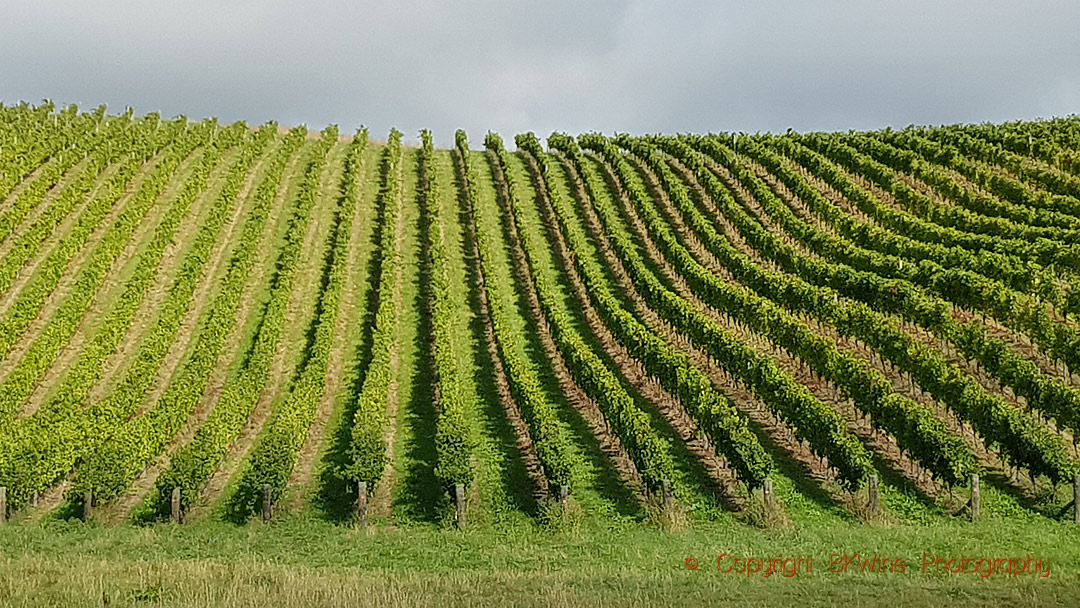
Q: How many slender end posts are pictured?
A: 12